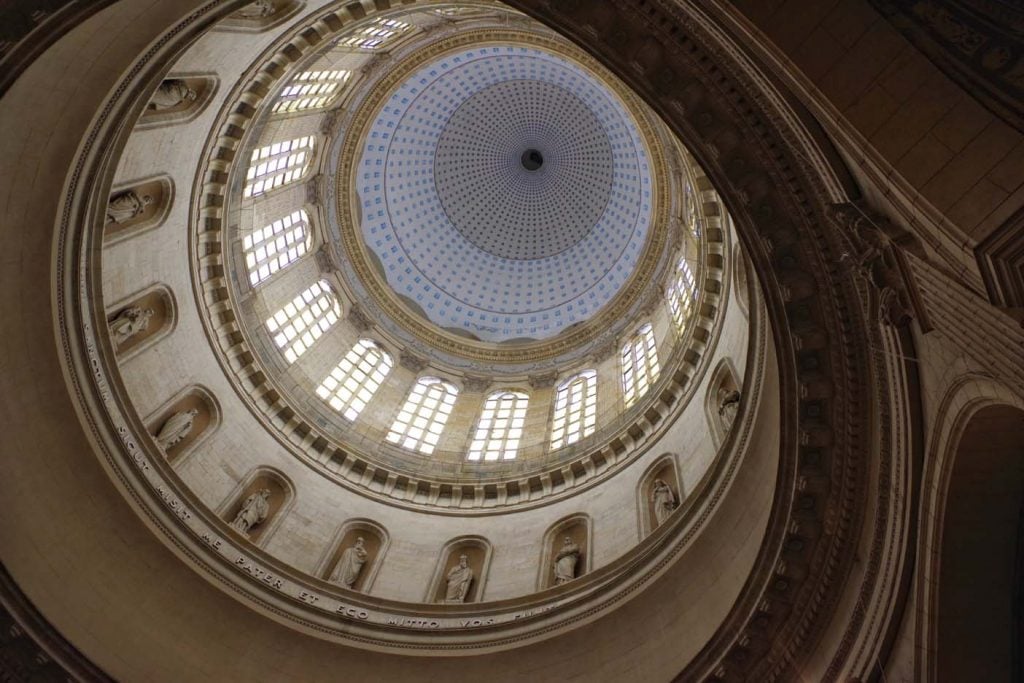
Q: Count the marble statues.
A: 11